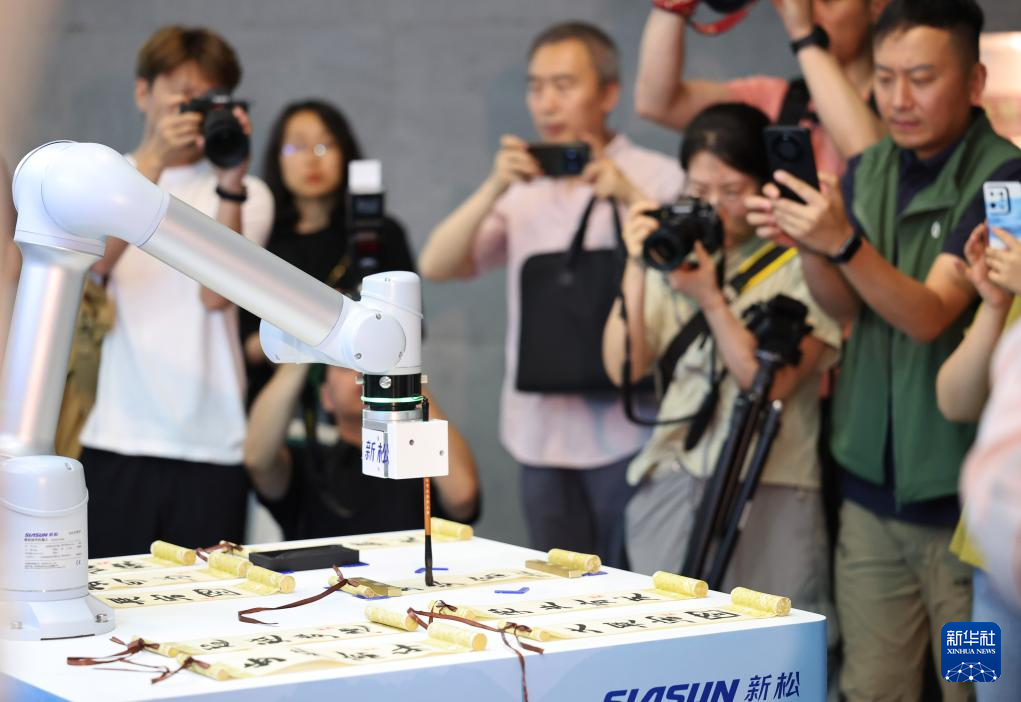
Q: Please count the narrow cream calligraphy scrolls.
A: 9